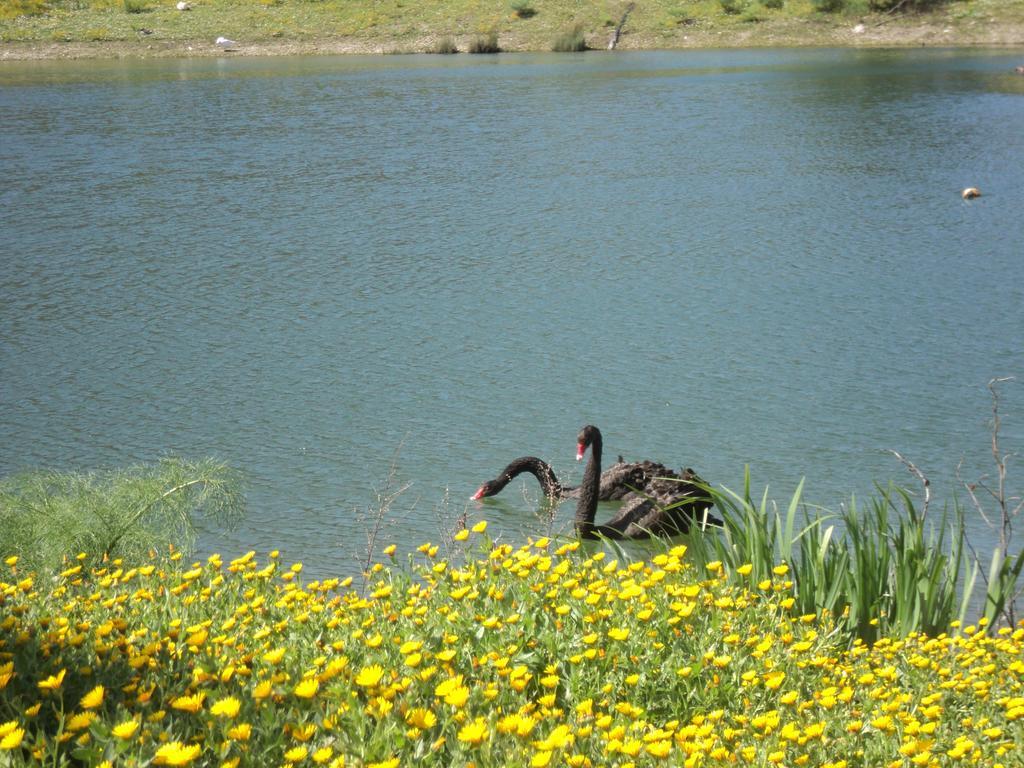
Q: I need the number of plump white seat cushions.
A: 0